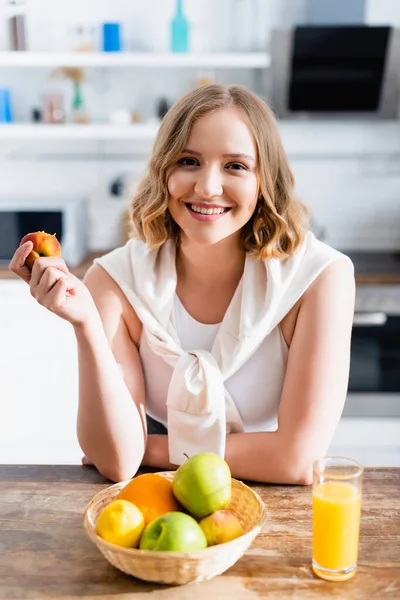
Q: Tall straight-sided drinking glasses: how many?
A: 1